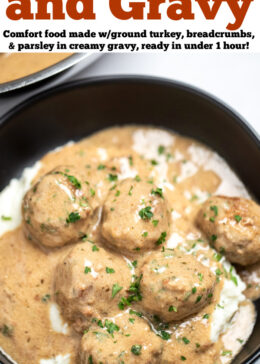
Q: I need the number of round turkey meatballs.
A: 6